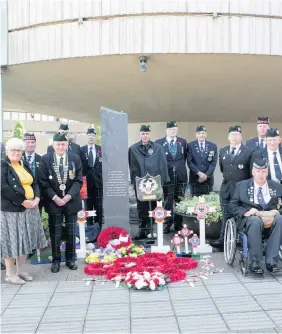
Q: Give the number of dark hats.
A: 11